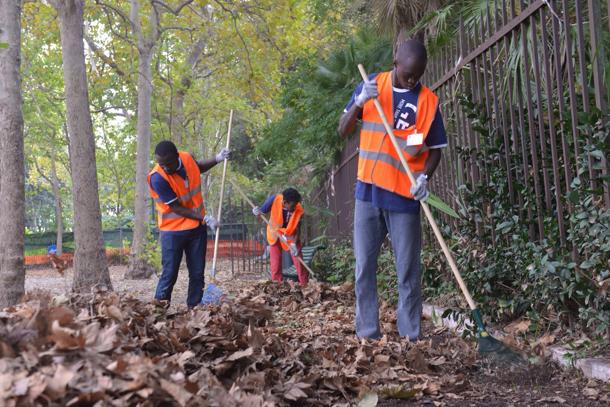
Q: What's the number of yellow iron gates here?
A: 0